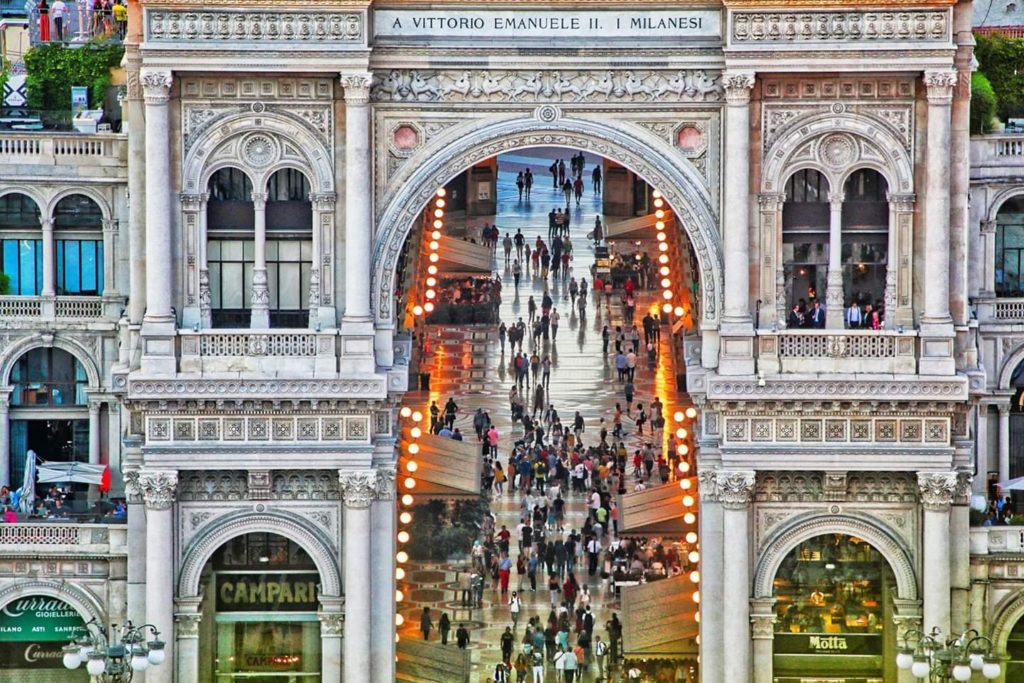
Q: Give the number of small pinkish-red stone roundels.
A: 2